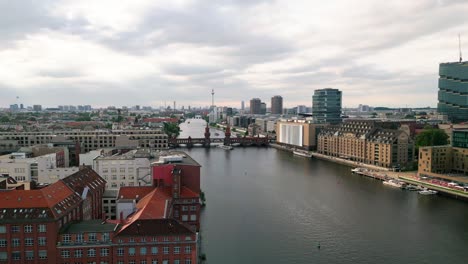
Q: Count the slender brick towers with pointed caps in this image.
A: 2